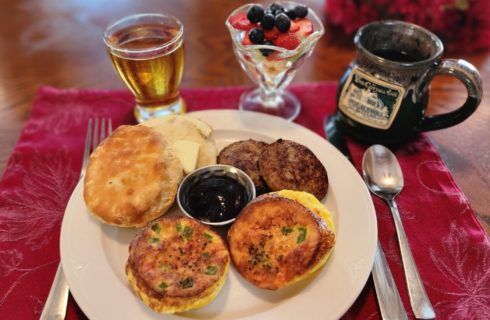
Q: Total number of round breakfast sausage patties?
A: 2